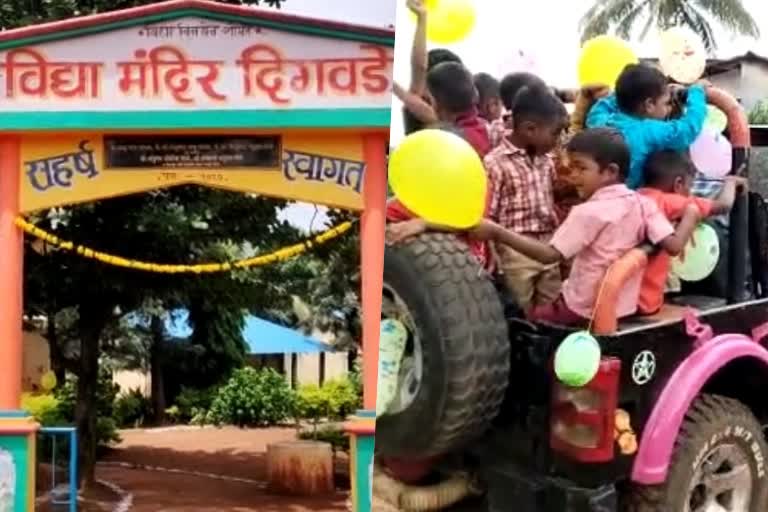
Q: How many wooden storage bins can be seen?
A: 0